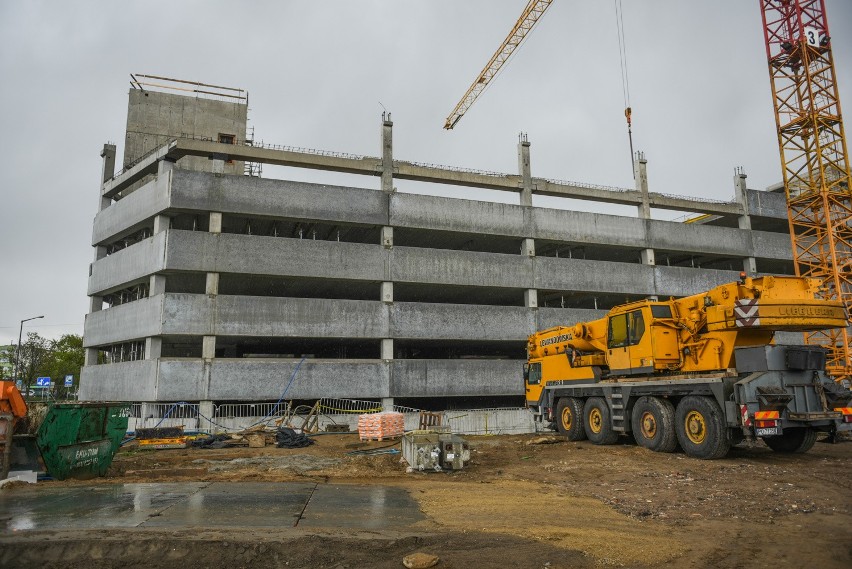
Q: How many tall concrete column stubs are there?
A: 5